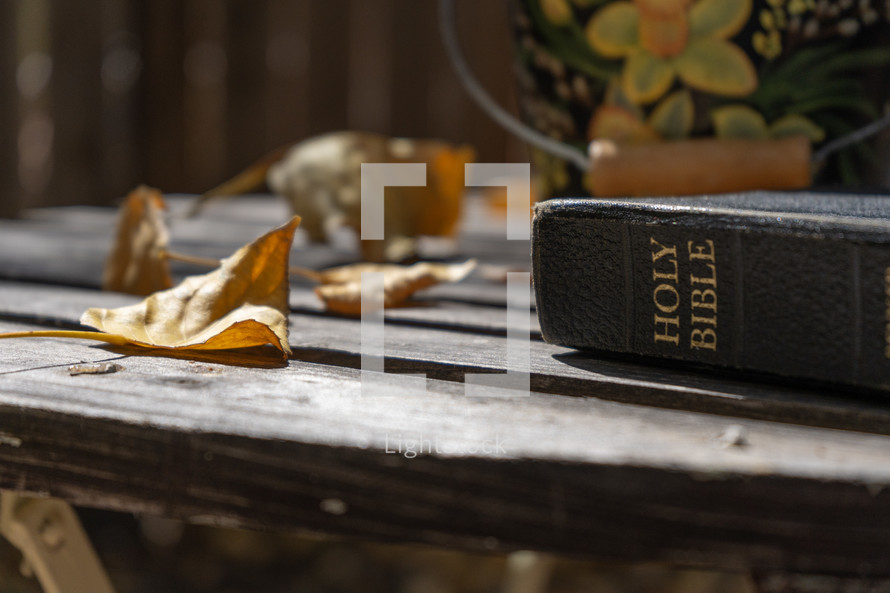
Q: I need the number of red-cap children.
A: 0